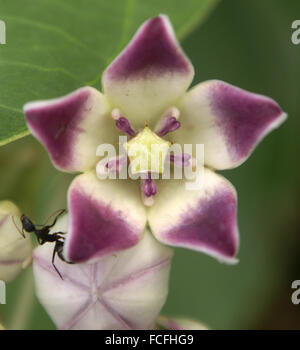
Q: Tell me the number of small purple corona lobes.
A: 5